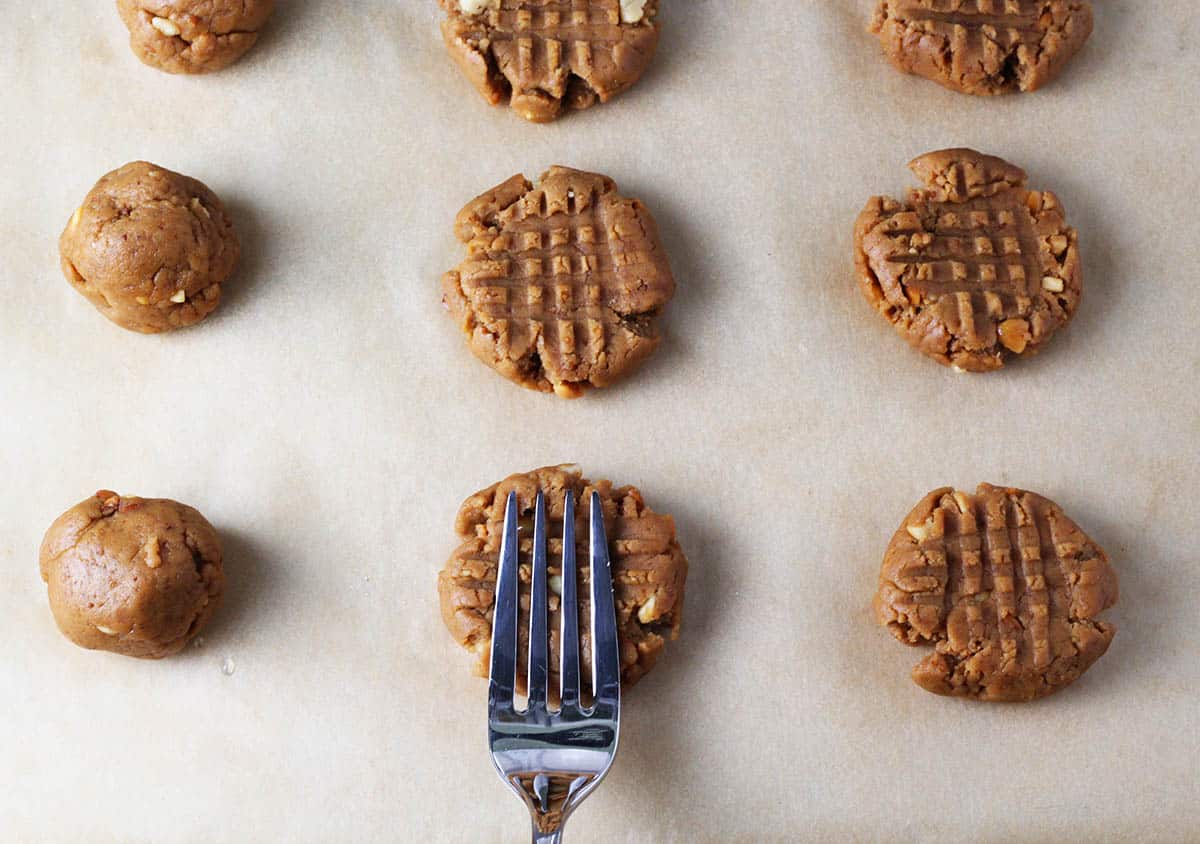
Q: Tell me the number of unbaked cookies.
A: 9